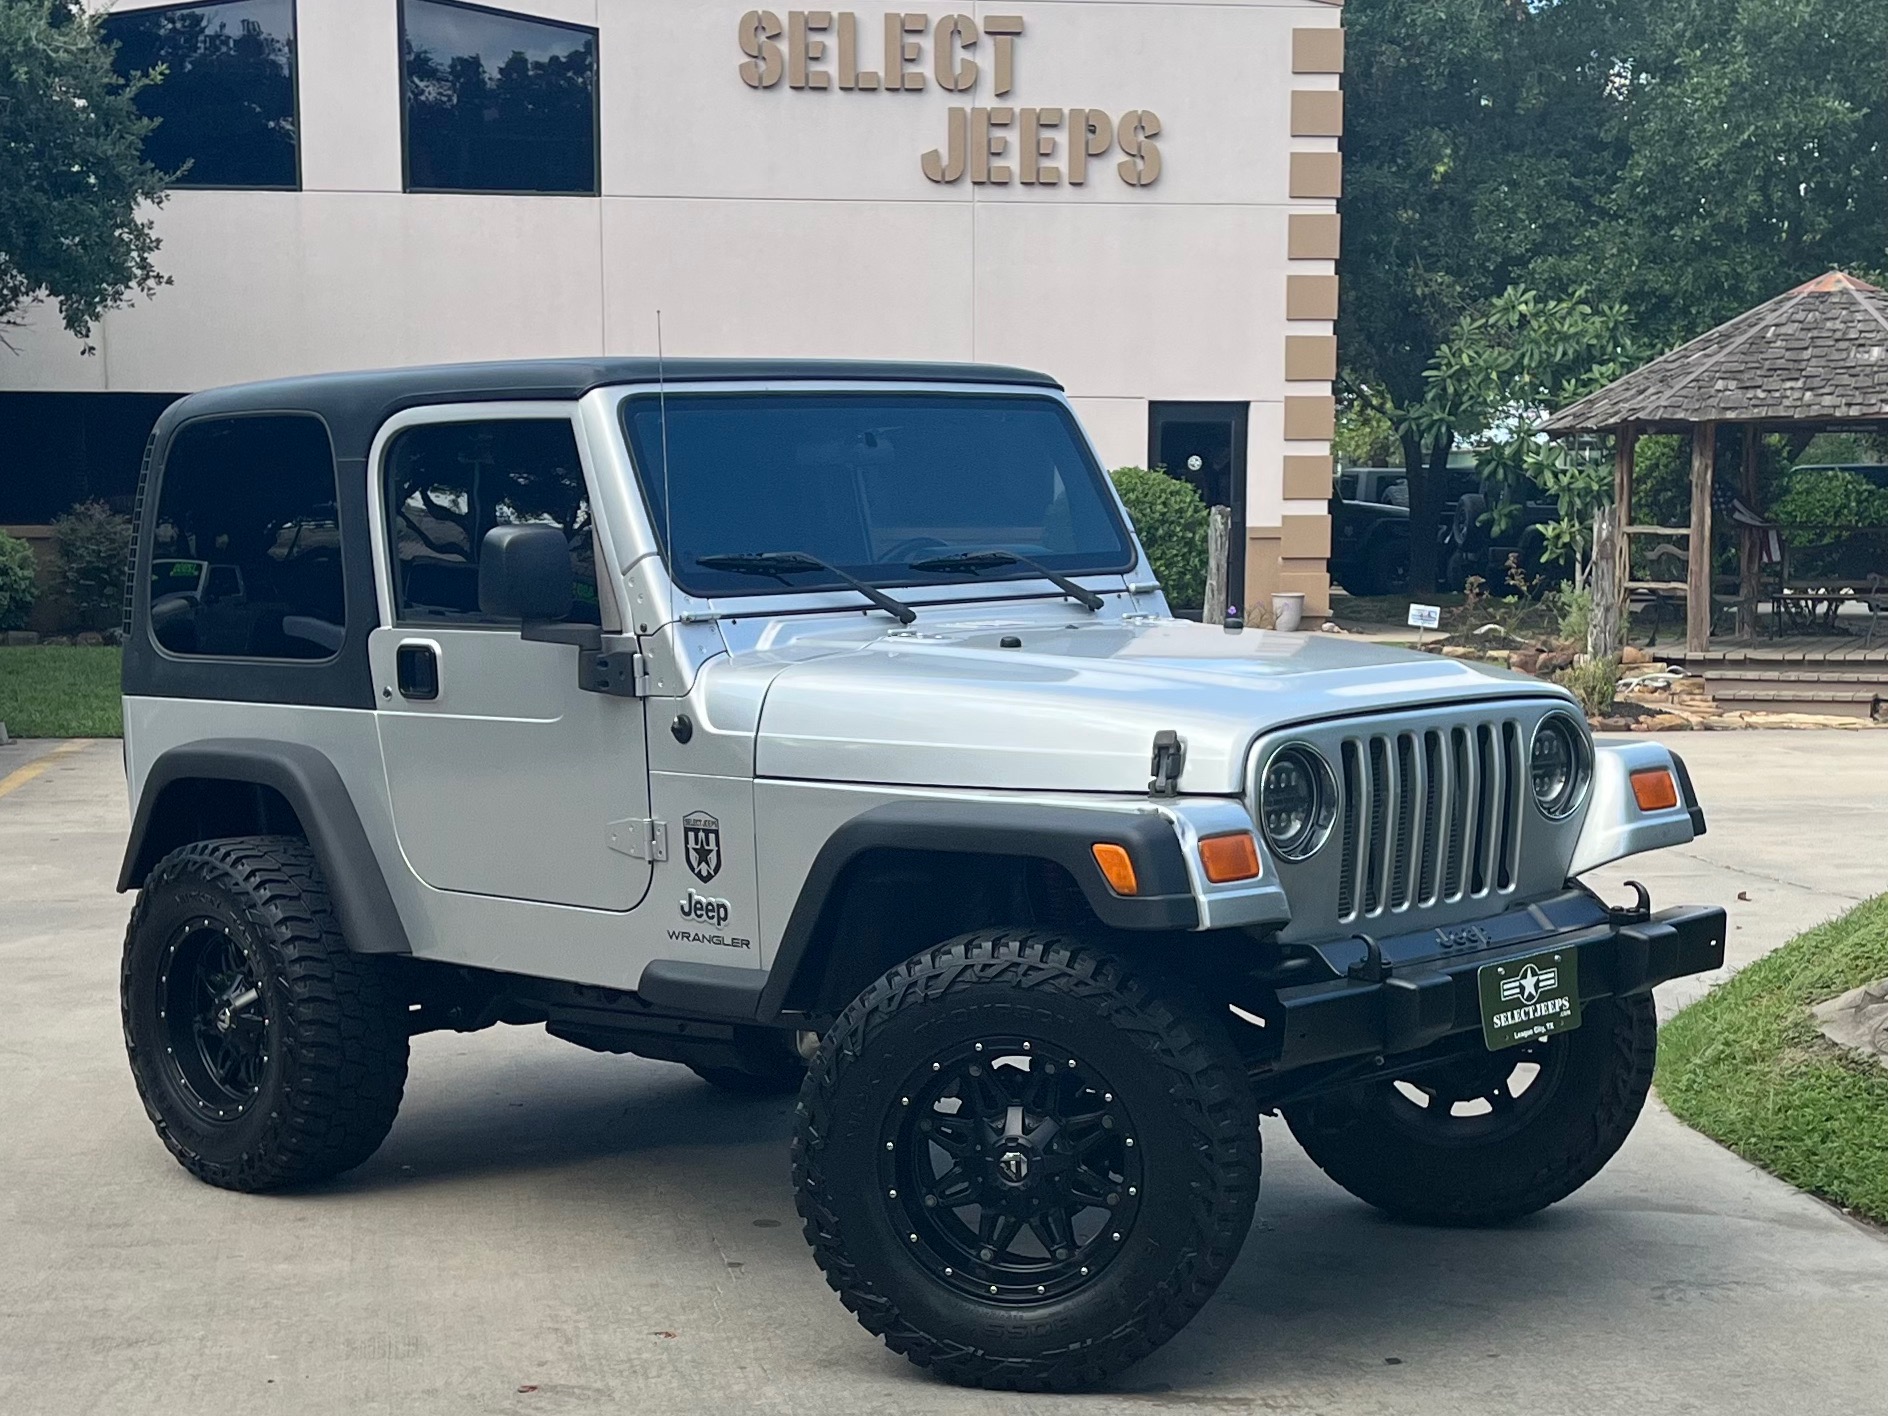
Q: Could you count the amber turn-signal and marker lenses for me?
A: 3